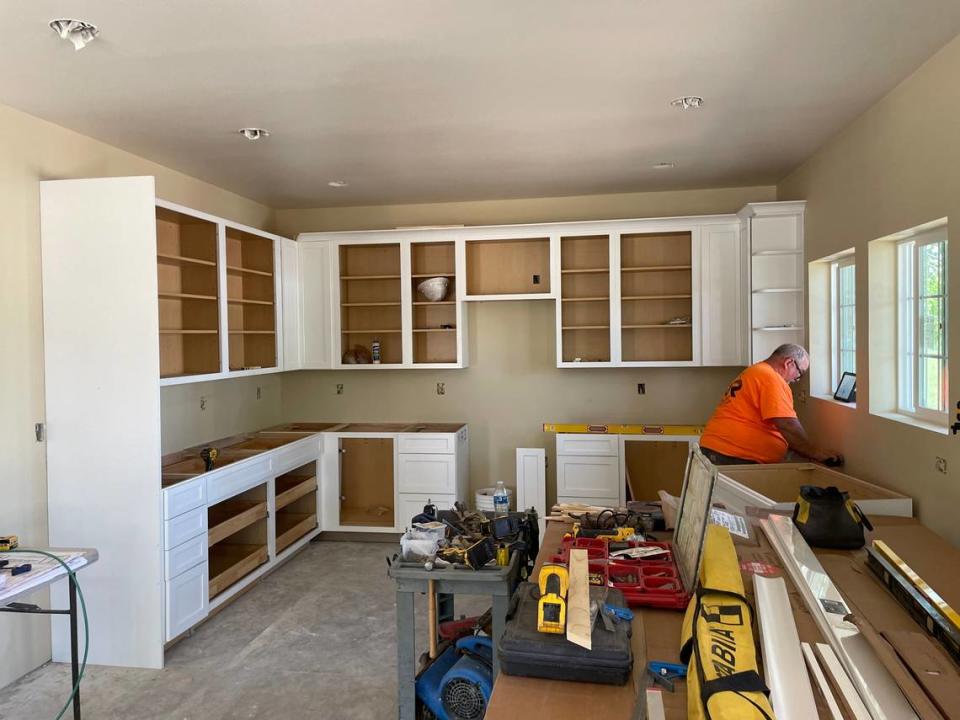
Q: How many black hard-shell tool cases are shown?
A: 1